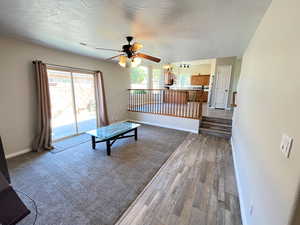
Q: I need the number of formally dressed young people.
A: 0